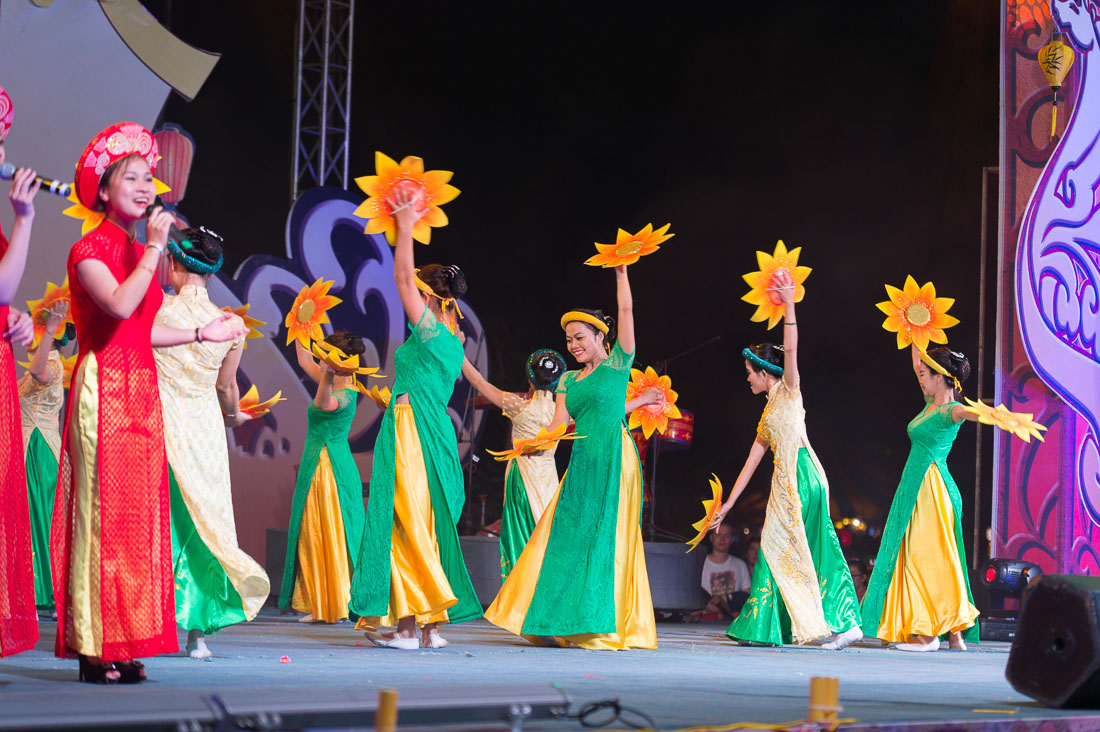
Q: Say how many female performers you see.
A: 10